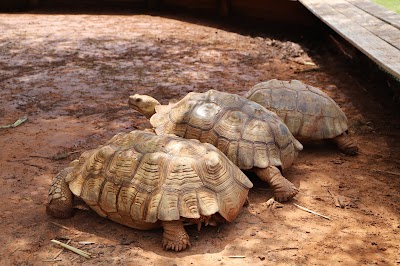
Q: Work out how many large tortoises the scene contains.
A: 3